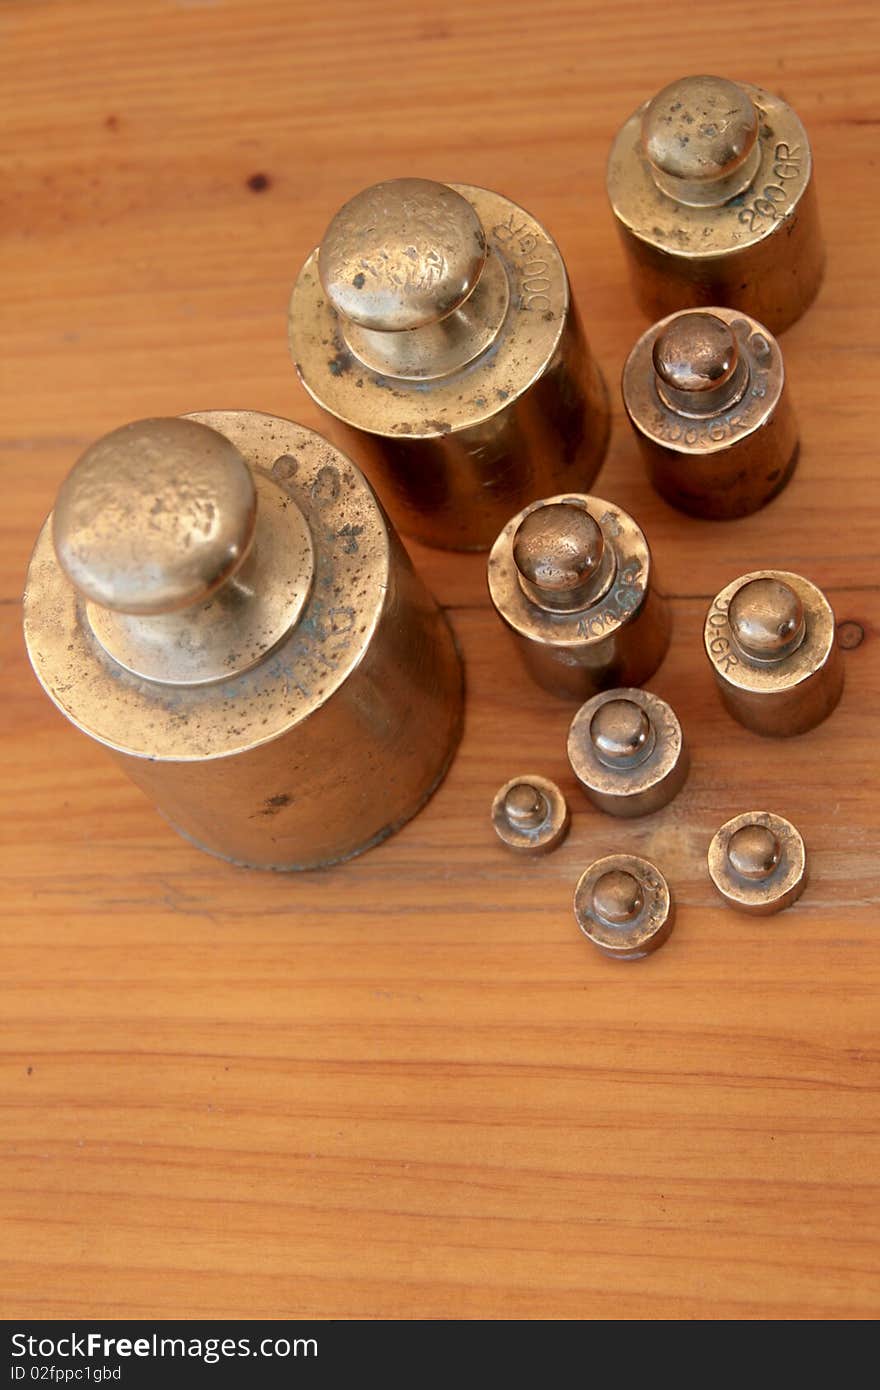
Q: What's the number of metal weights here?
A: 10